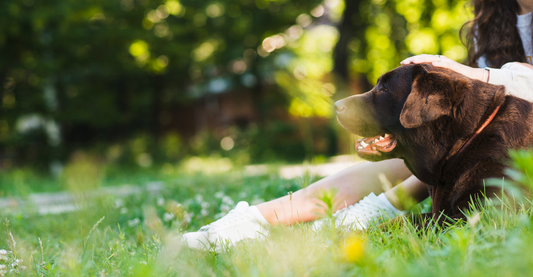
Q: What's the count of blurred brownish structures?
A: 1